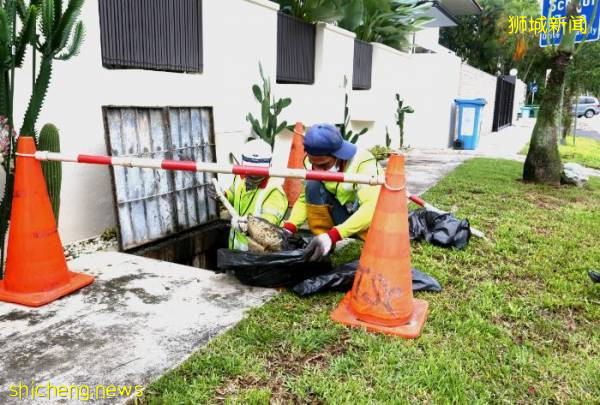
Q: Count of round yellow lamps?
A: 0